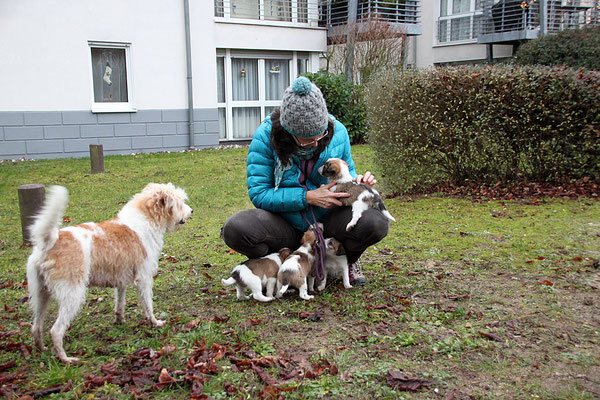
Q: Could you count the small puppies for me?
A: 4